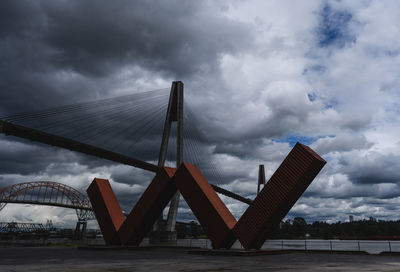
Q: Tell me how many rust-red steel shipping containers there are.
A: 4